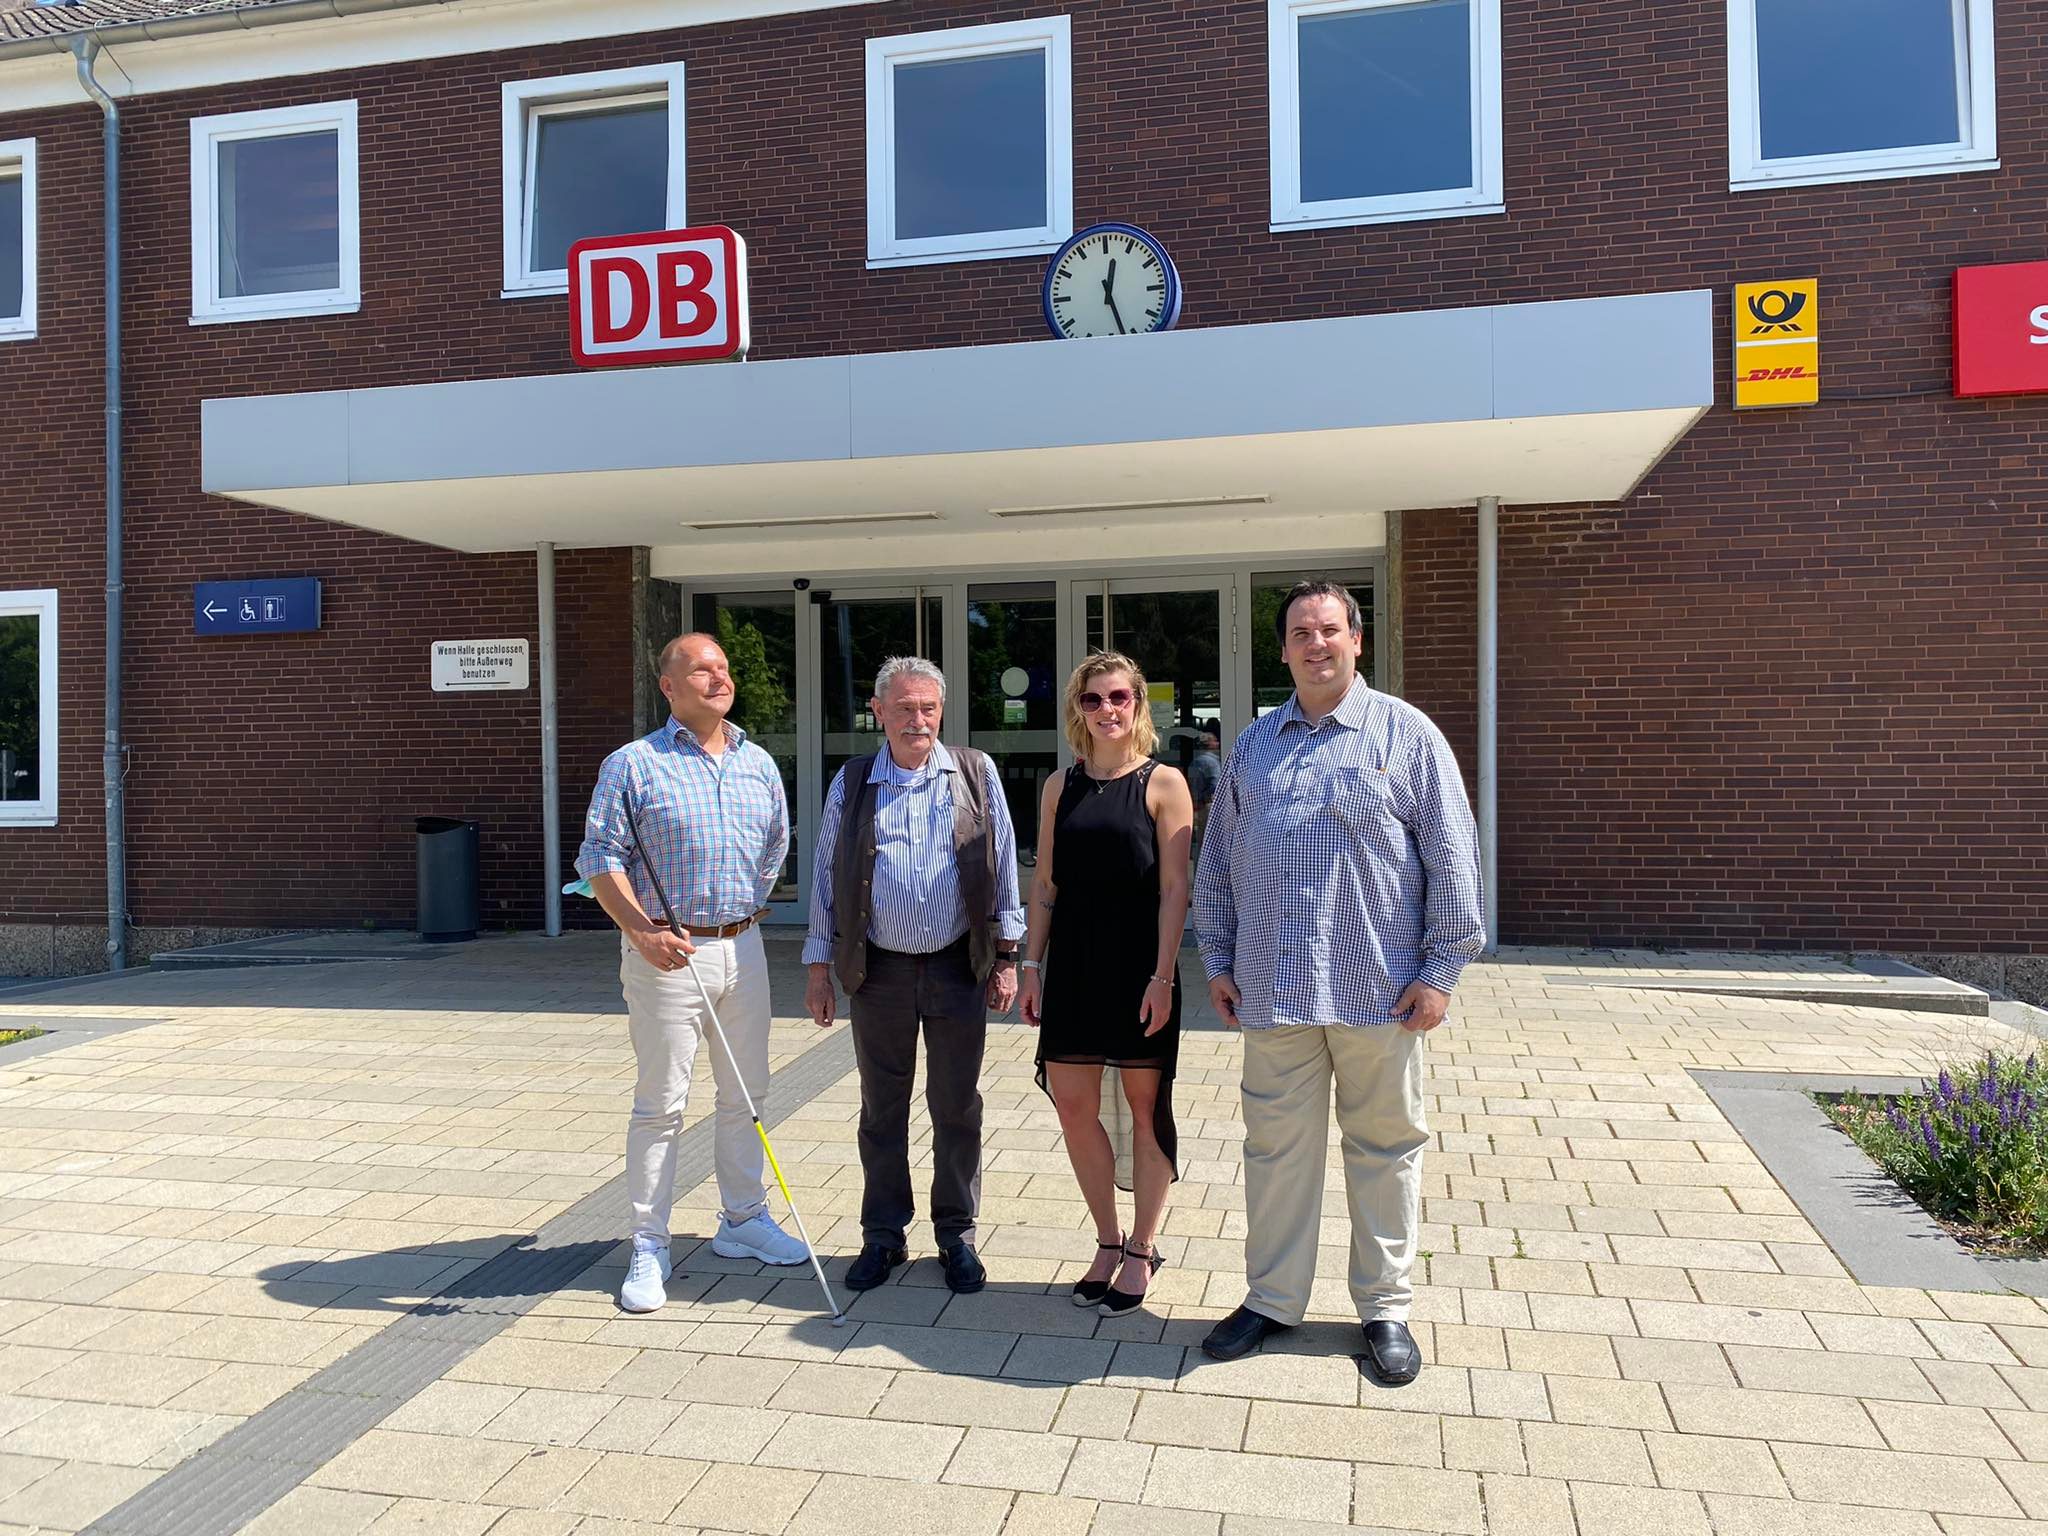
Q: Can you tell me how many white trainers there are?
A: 2